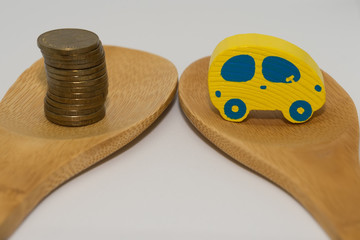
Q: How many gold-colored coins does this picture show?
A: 14